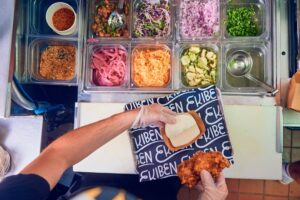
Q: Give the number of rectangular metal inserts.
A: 10